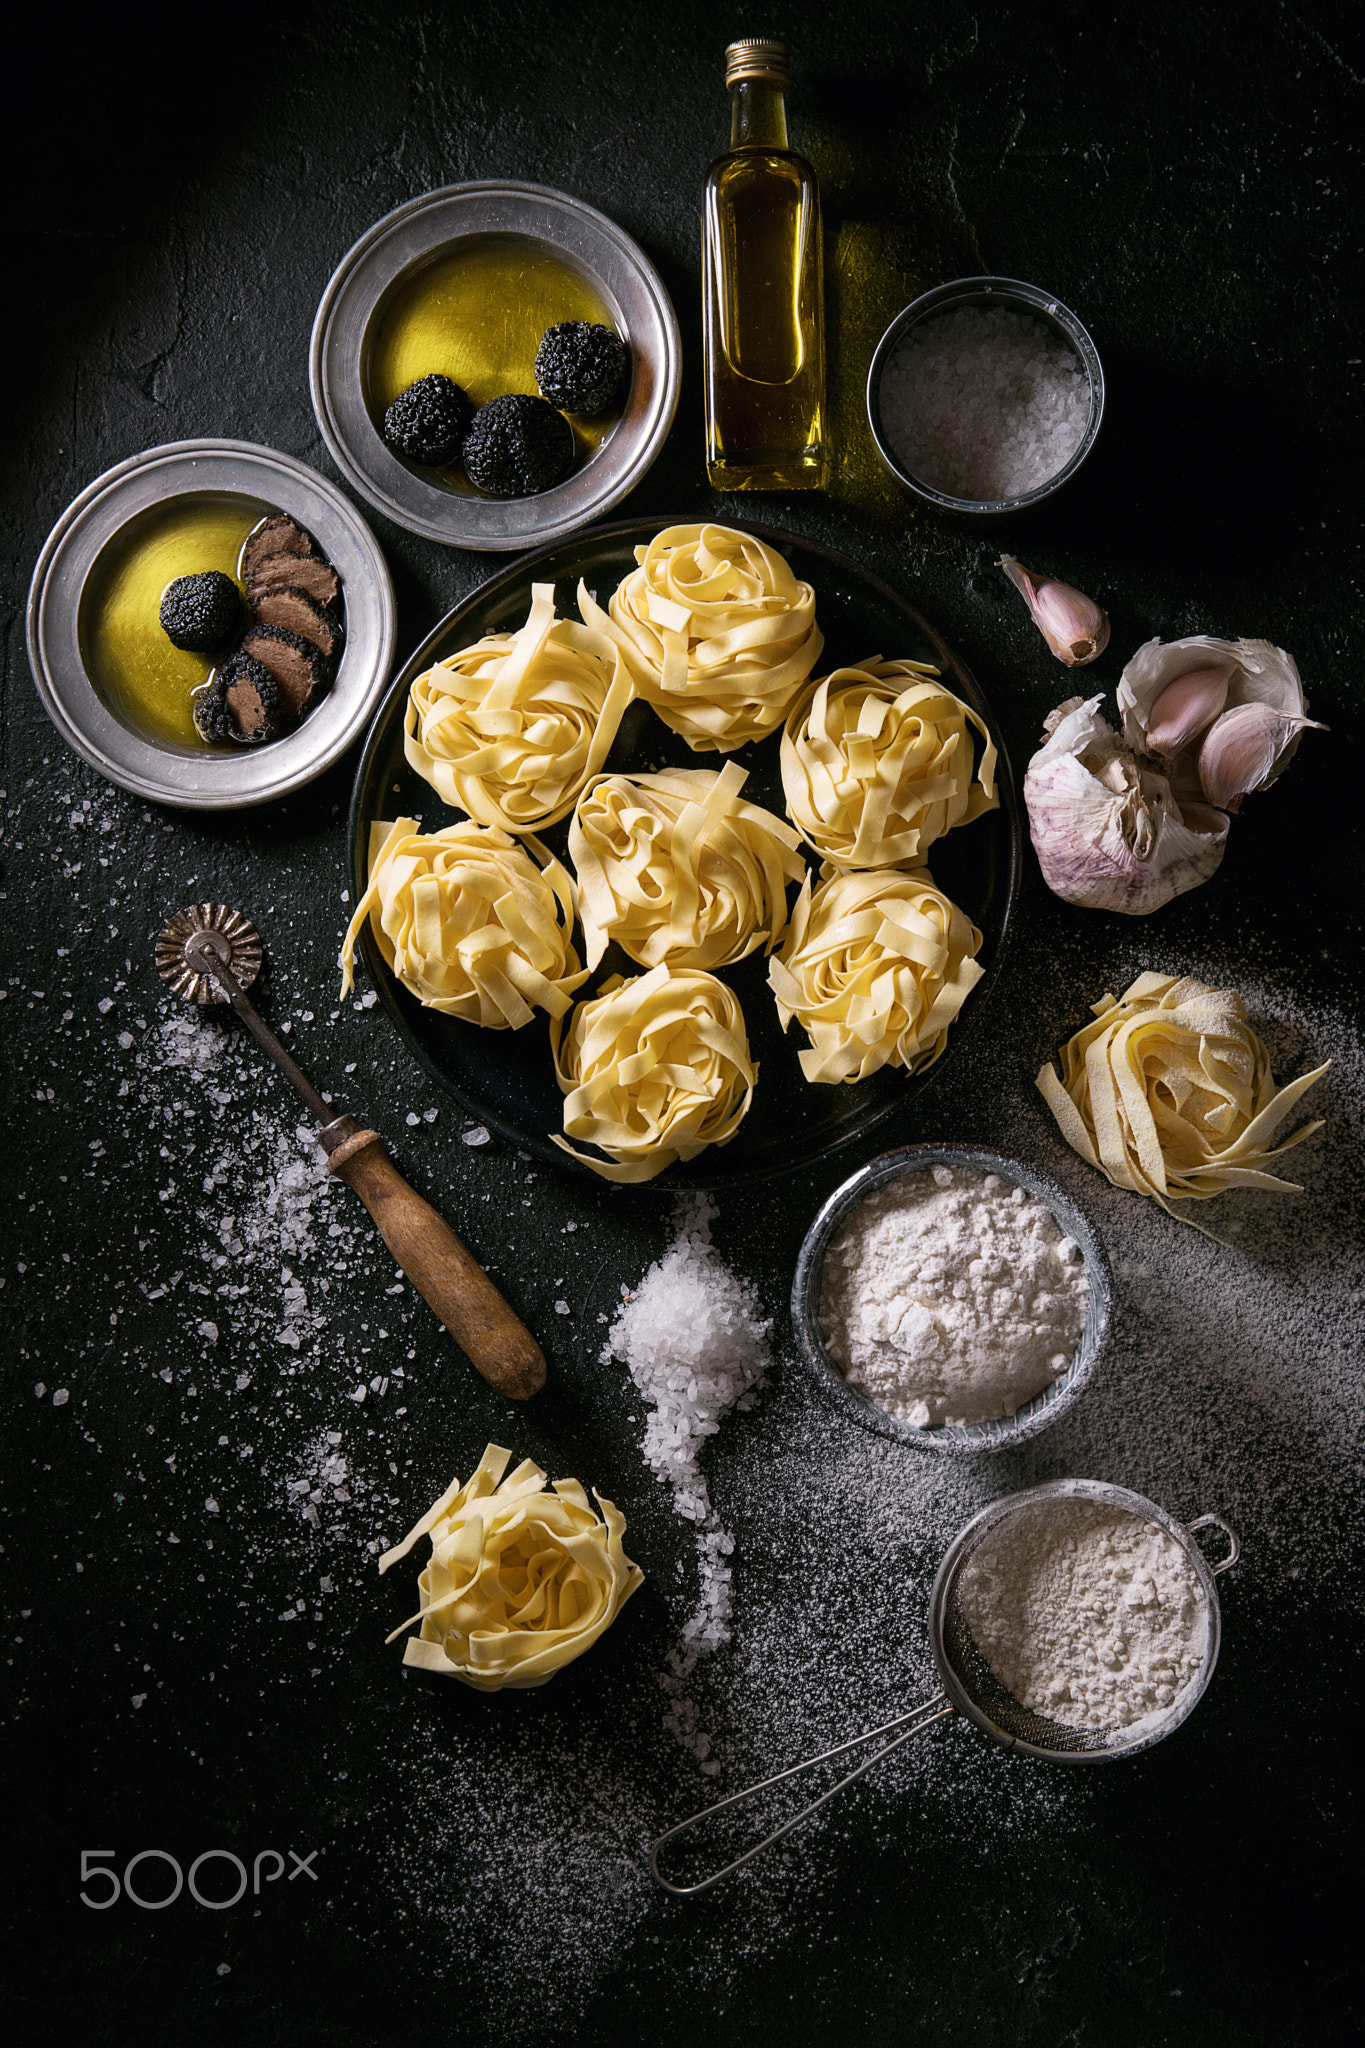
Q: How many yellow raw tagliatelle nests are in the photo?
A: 9